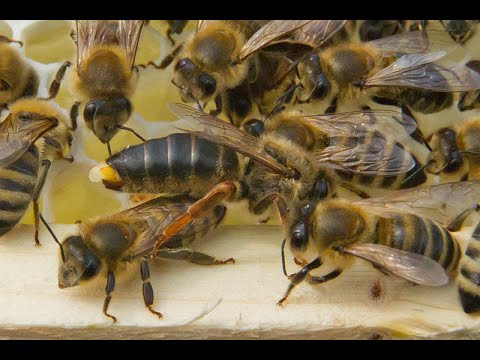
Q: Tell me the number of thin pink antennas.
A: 0